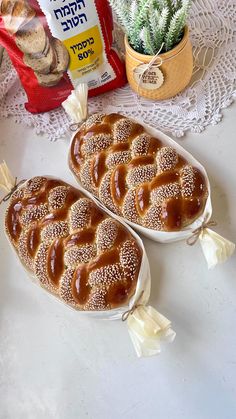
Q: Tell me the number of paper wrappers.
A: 2